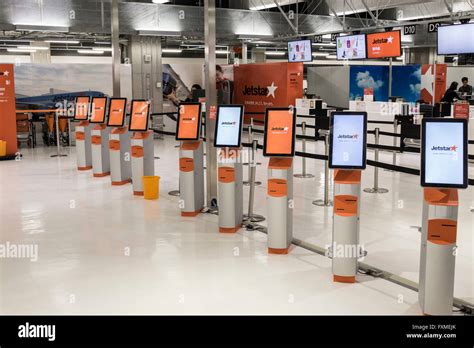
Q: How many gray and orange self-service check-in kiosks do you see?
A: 9